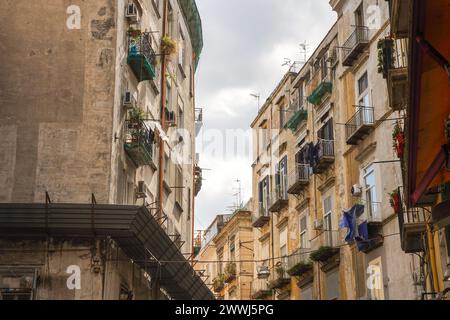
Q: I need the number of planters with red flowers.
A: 2